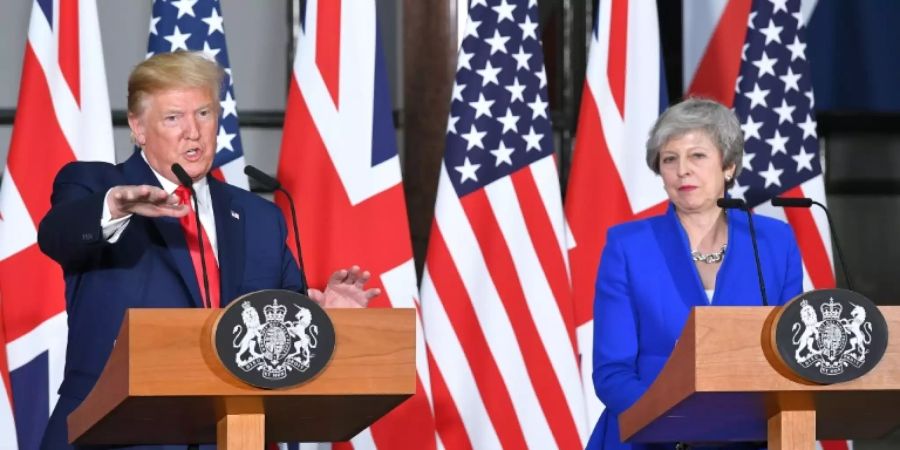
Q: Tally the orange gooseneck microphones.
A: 0